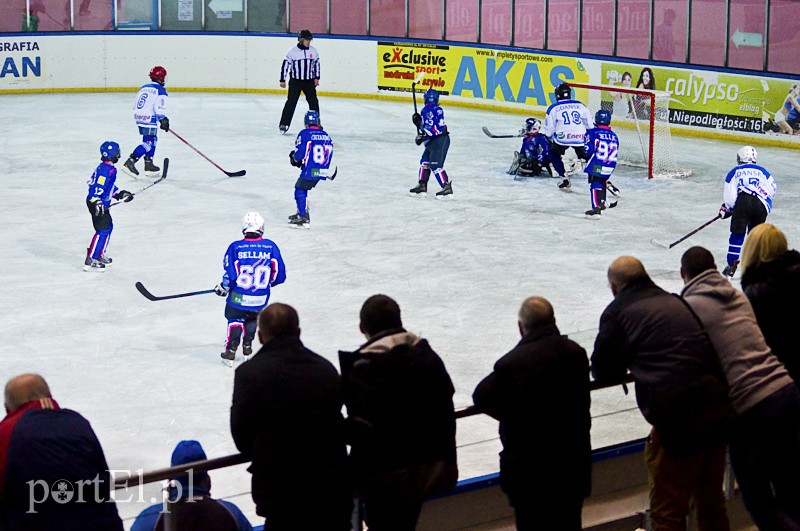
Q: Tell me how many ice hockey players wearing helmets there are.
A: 9